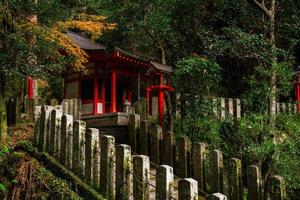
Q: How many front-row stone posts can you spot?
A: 12